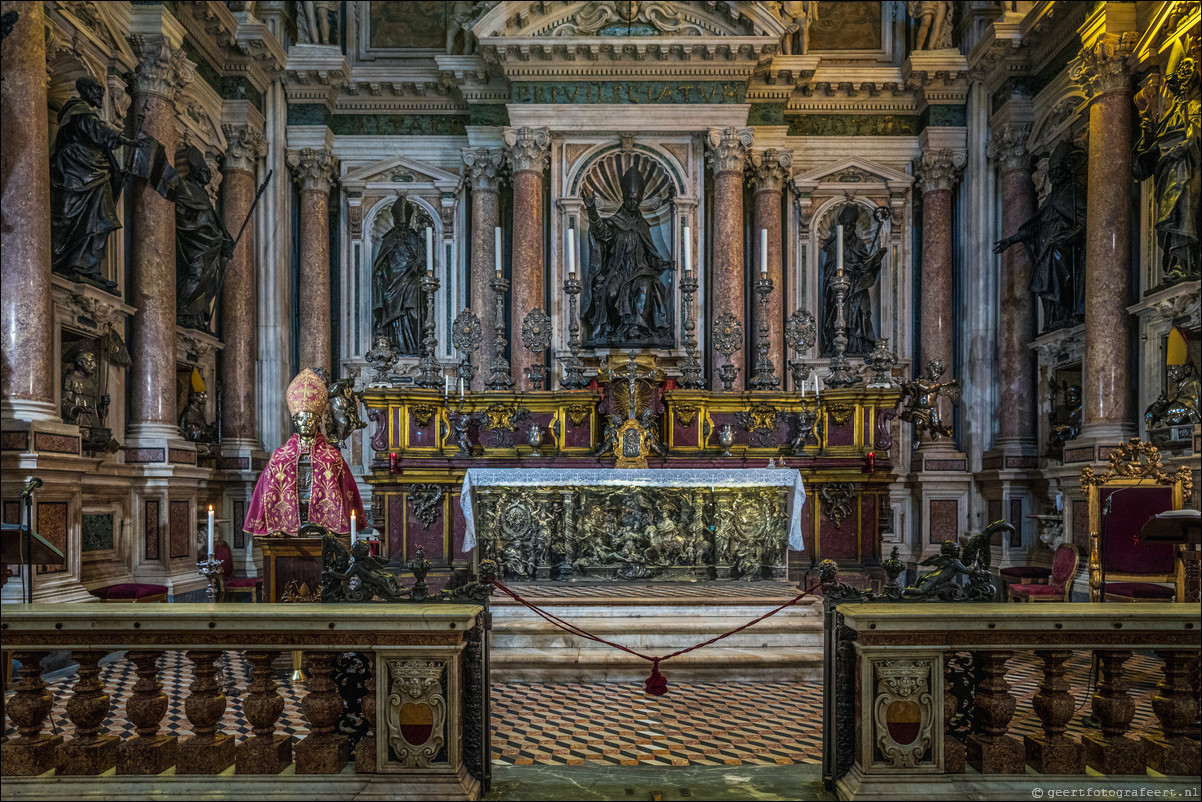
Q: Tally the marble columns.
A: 11